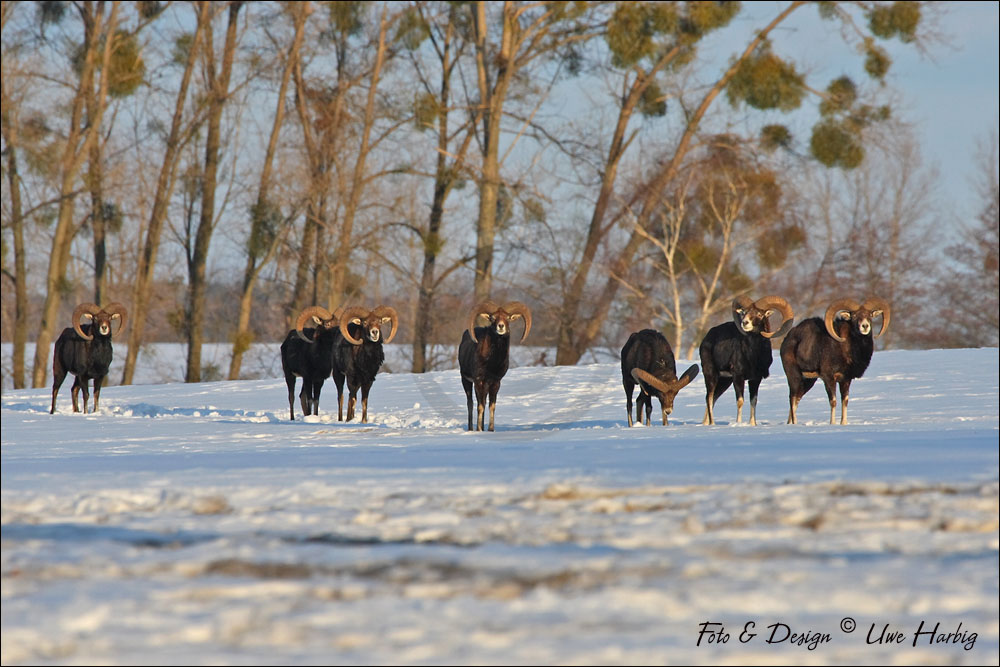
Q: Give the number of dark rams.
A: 7